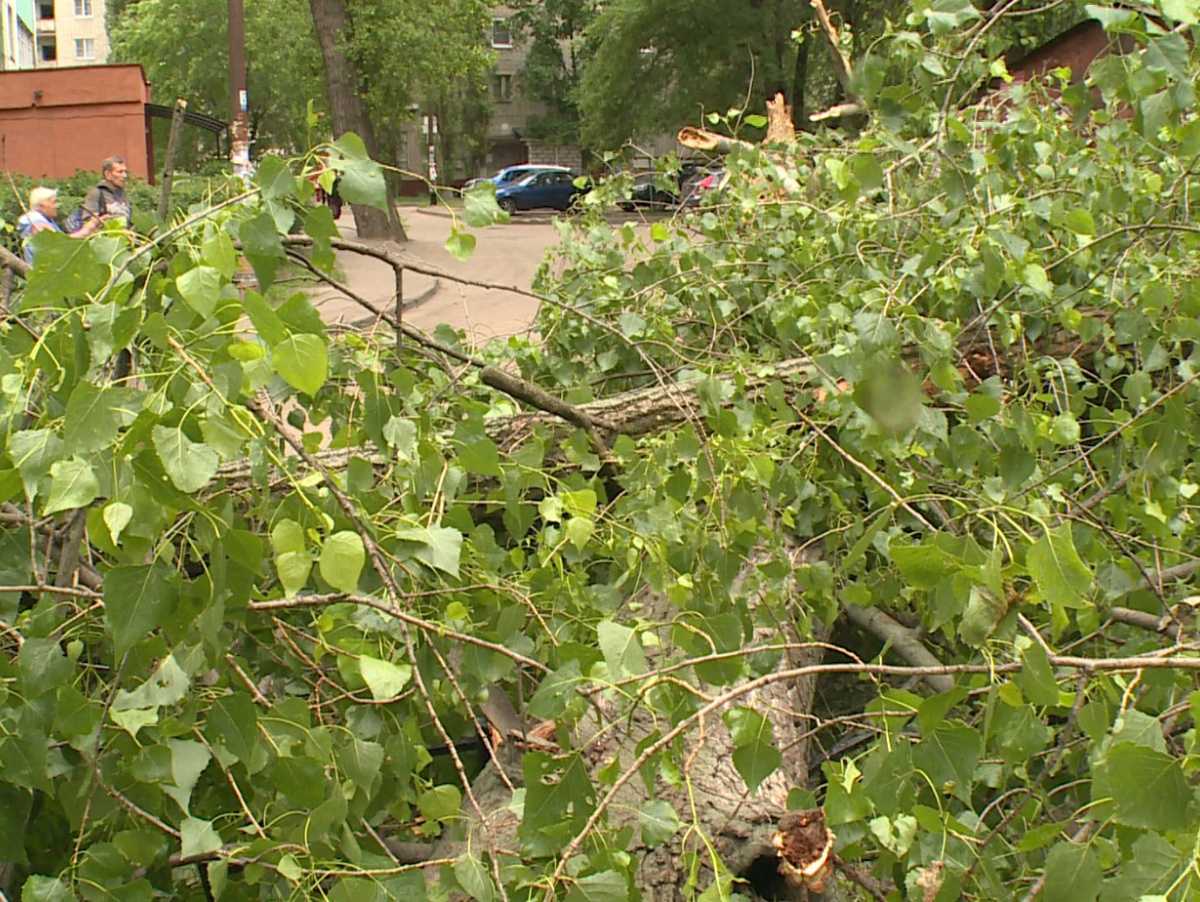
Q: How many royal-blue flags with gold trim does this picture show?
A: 0